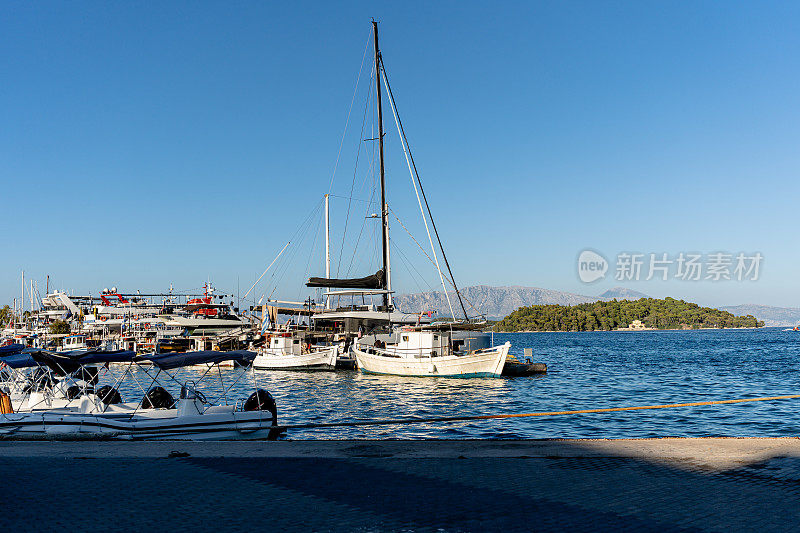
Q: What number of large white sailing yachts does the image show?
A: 1